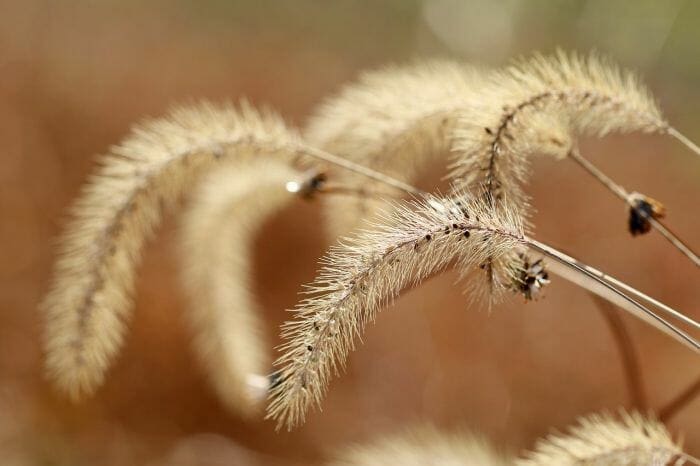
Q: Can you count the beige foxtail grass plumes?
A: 7